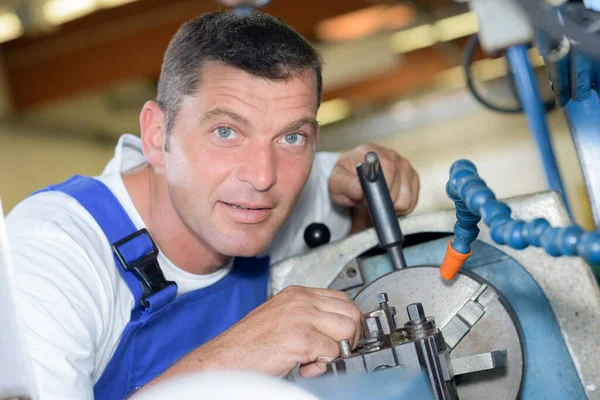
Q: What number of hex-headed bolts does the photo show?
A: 3